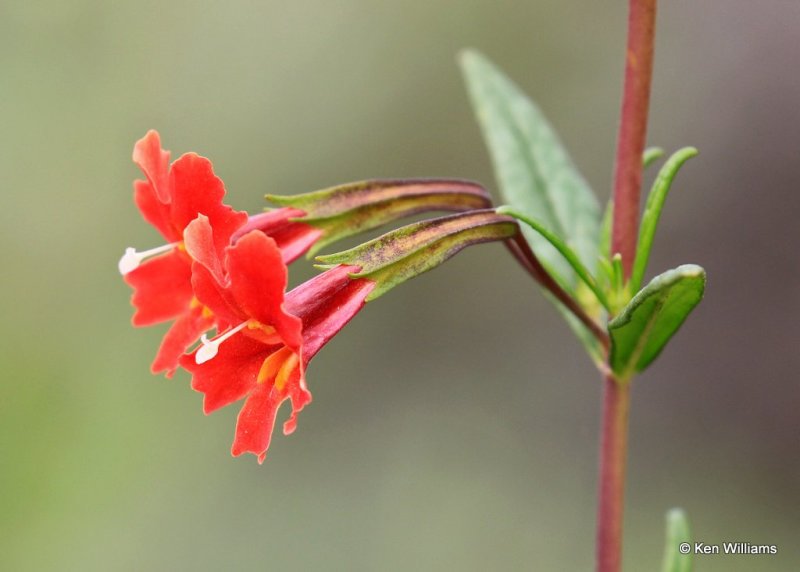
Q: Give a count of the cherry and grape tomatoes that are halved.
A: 0